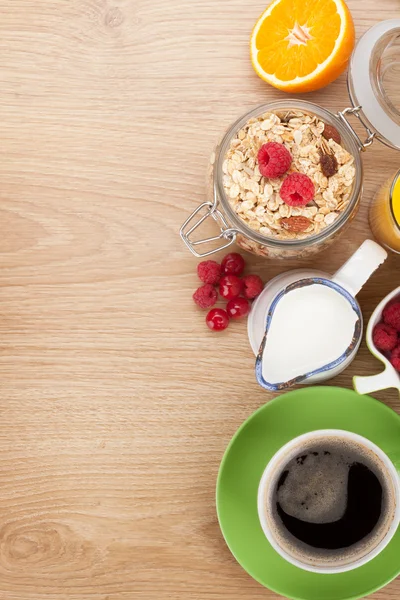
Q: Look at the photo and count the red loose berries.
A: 7